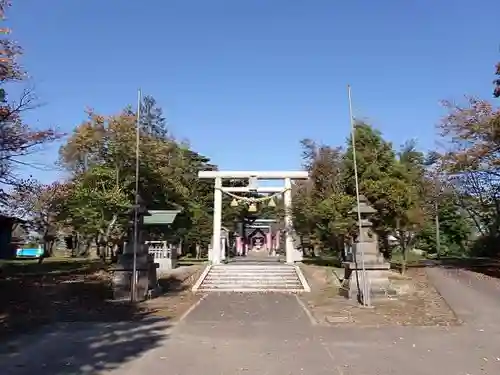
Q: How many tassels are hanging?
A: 3